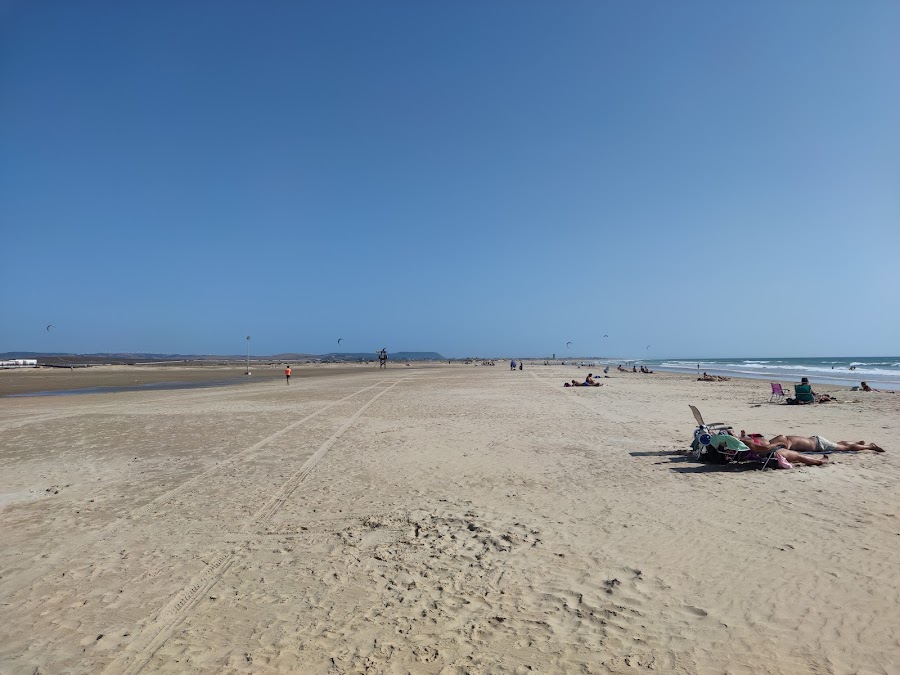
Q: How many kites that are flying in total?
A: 5